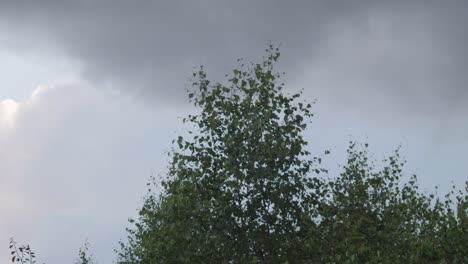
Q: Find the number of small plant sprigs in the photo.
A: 2